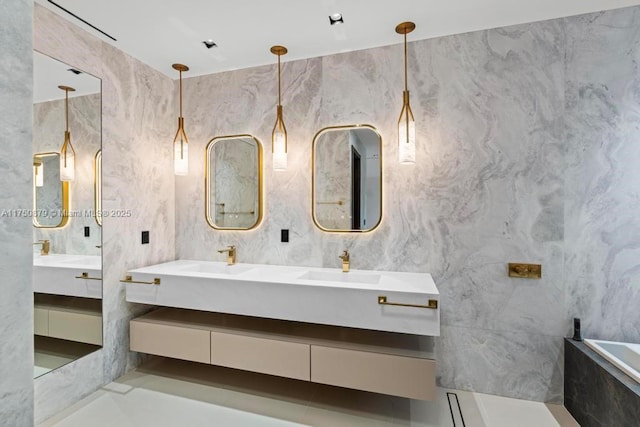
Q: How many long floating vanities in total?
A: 1